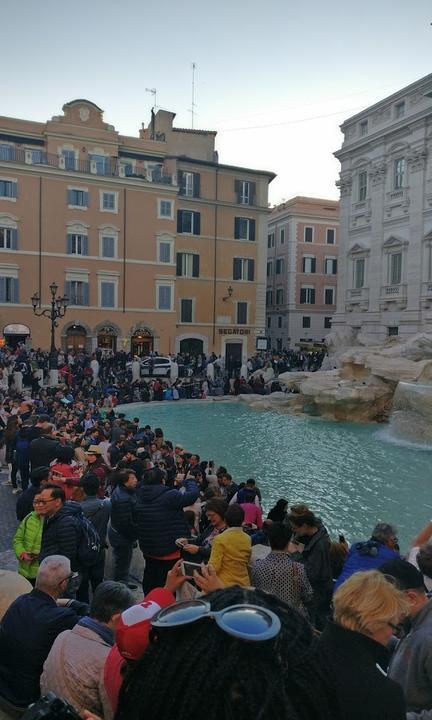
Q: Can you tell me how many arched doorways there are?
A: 5